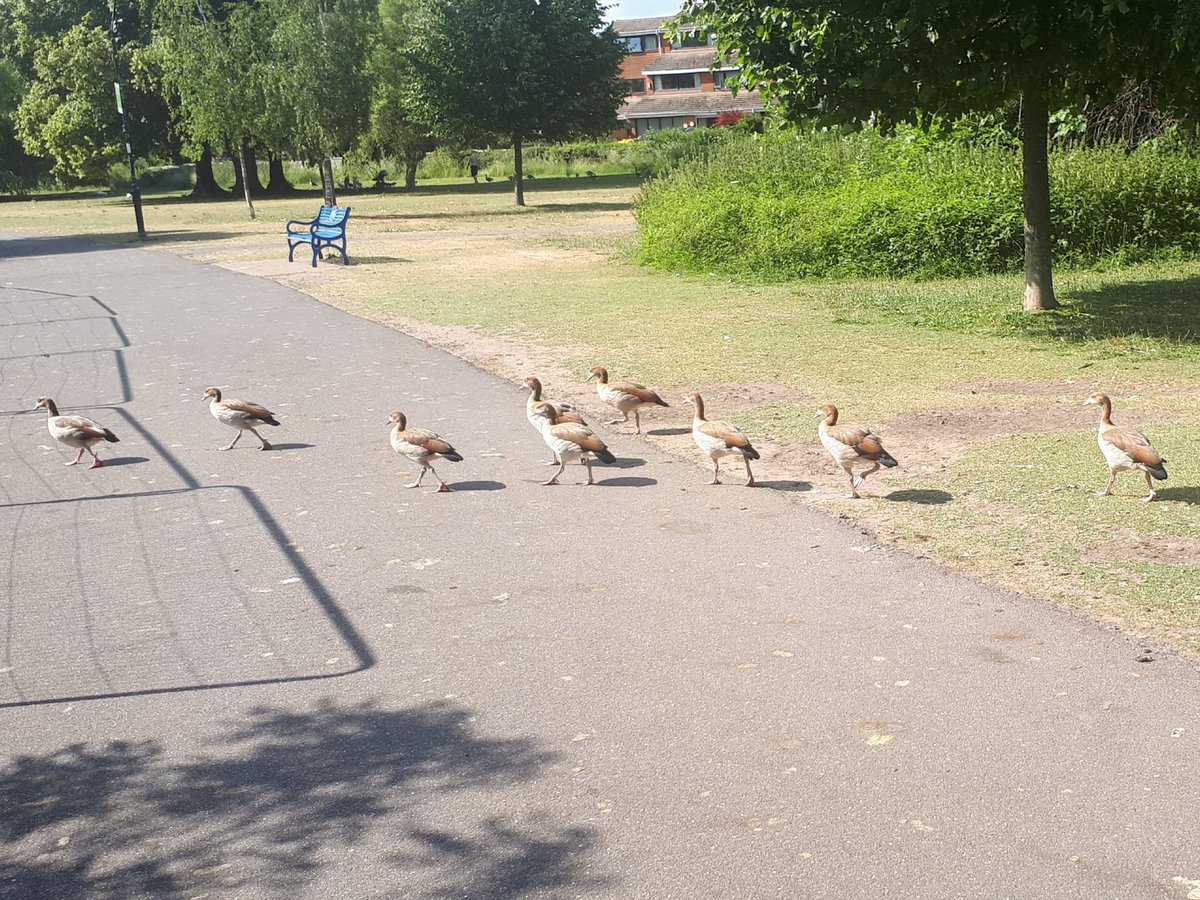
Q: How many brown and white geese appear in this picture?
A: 9